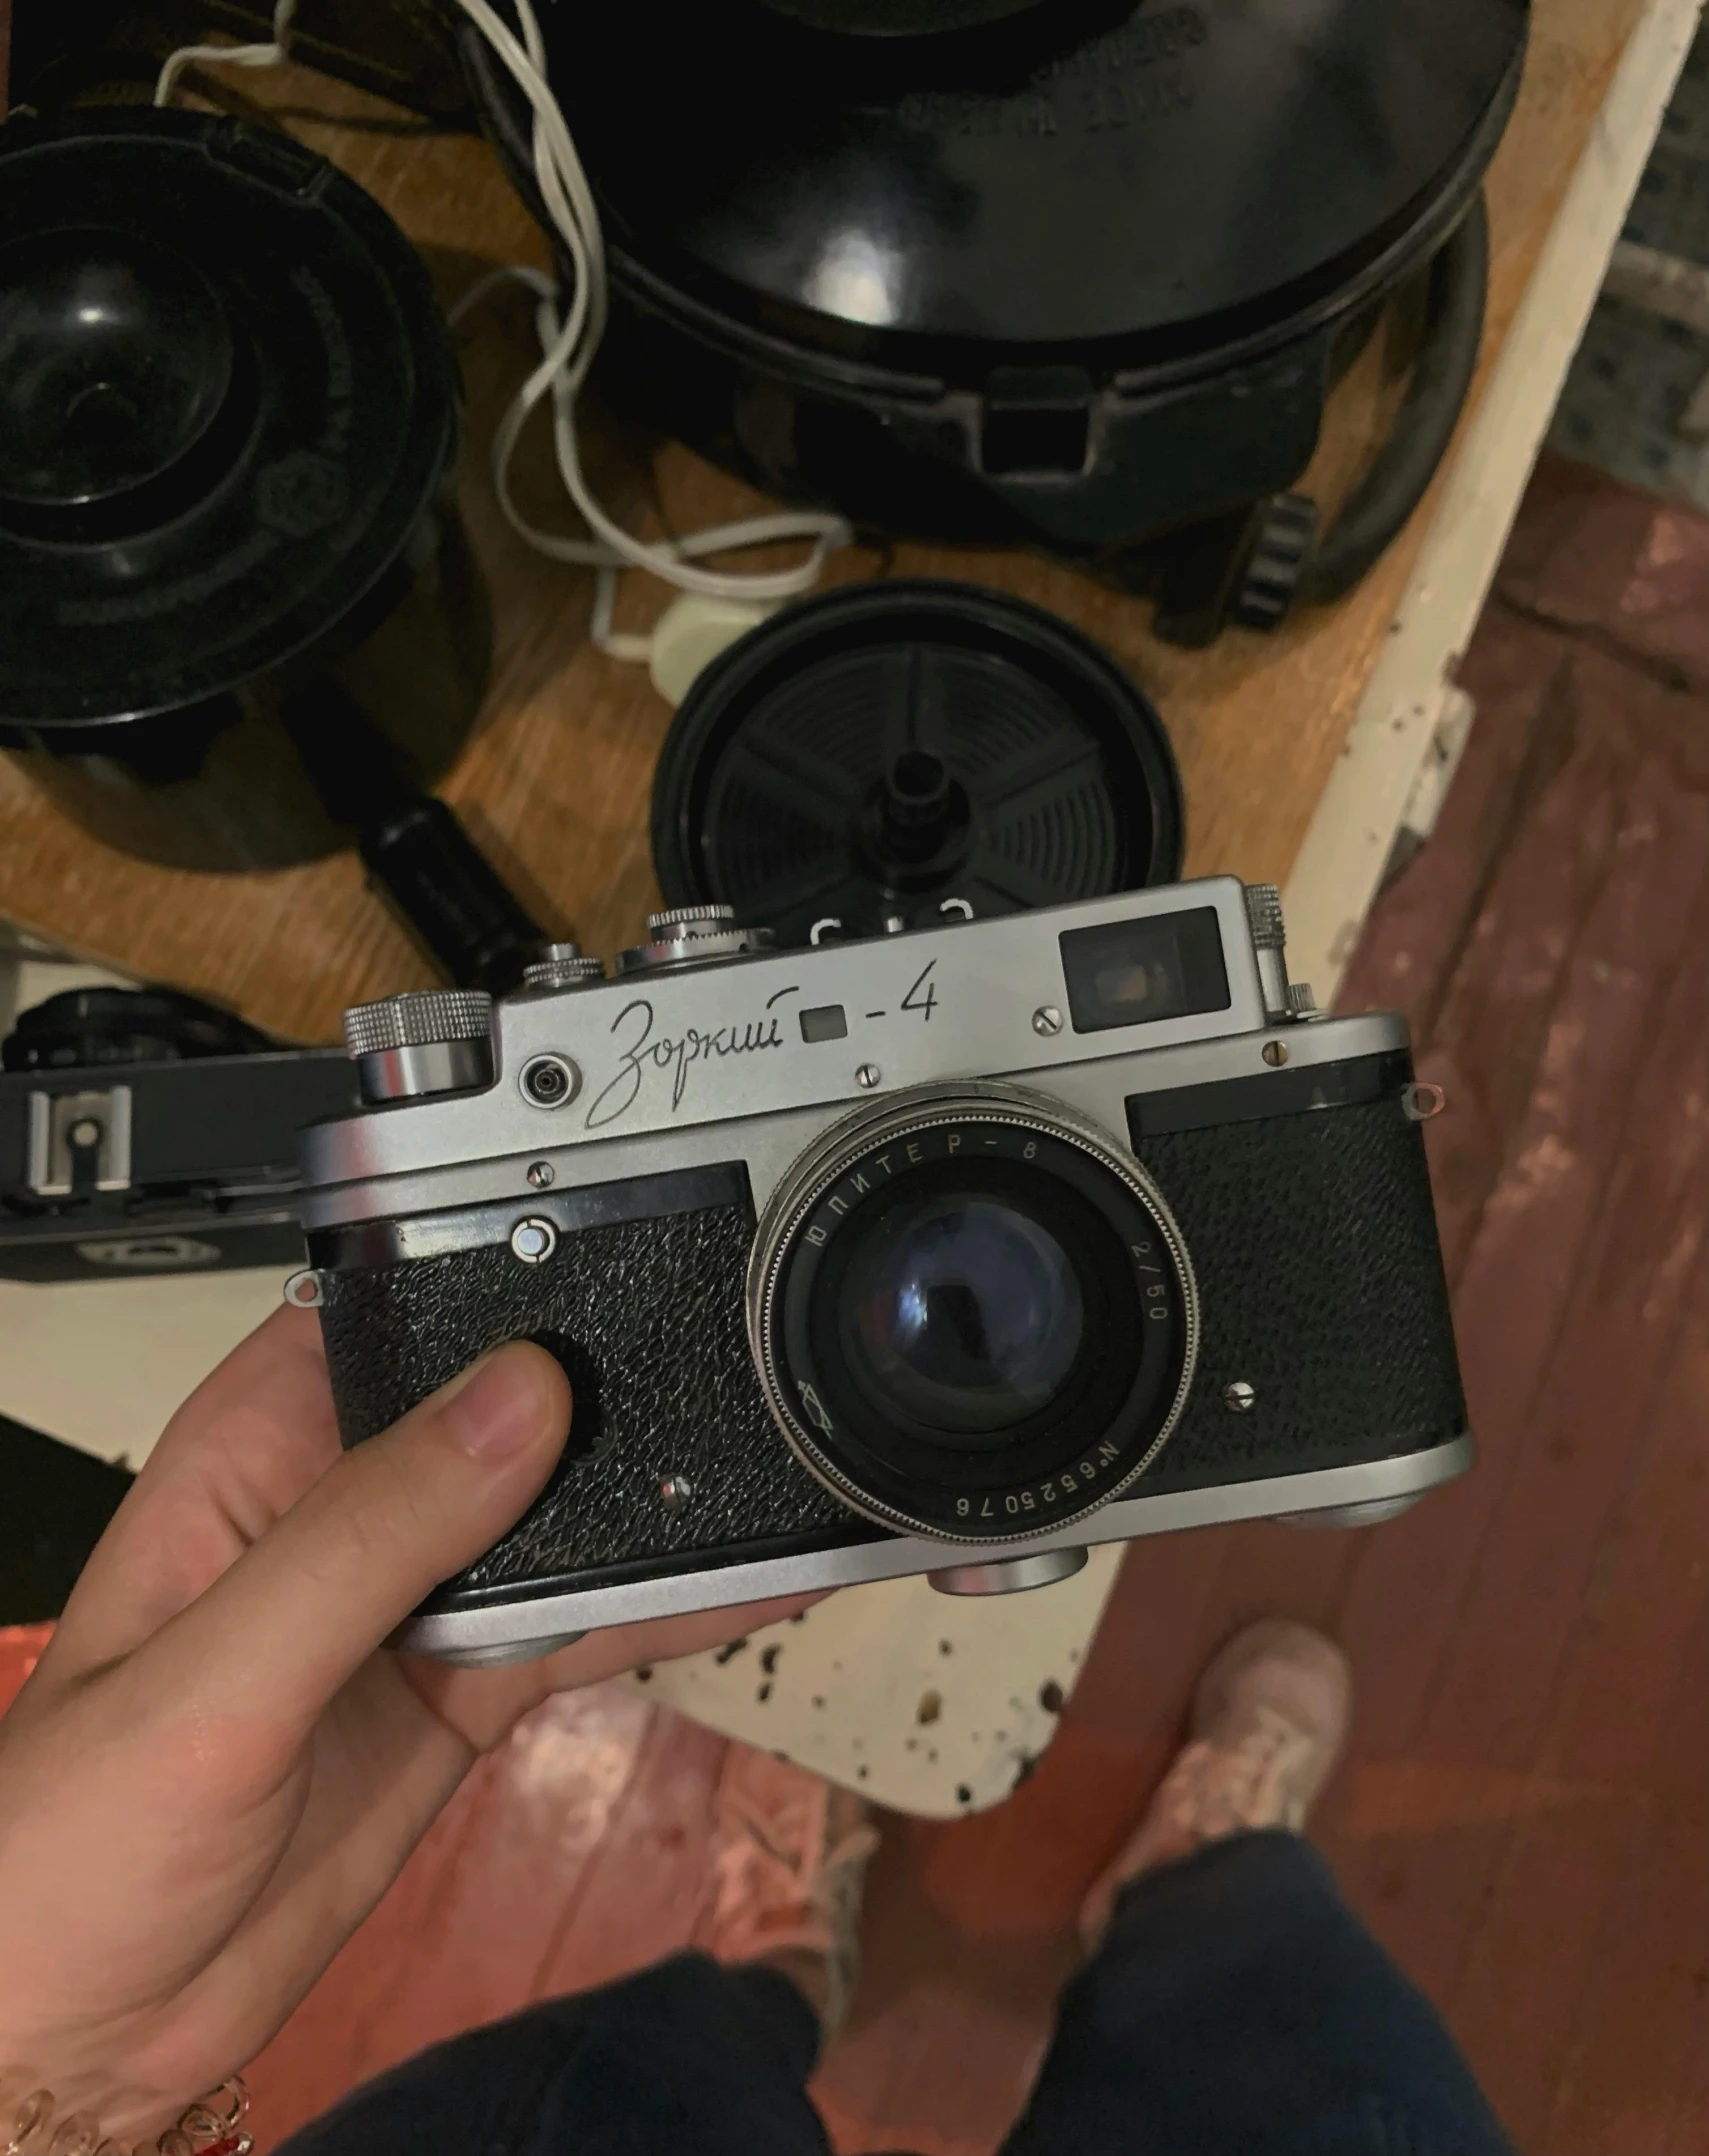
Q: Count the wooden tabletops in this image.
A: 1